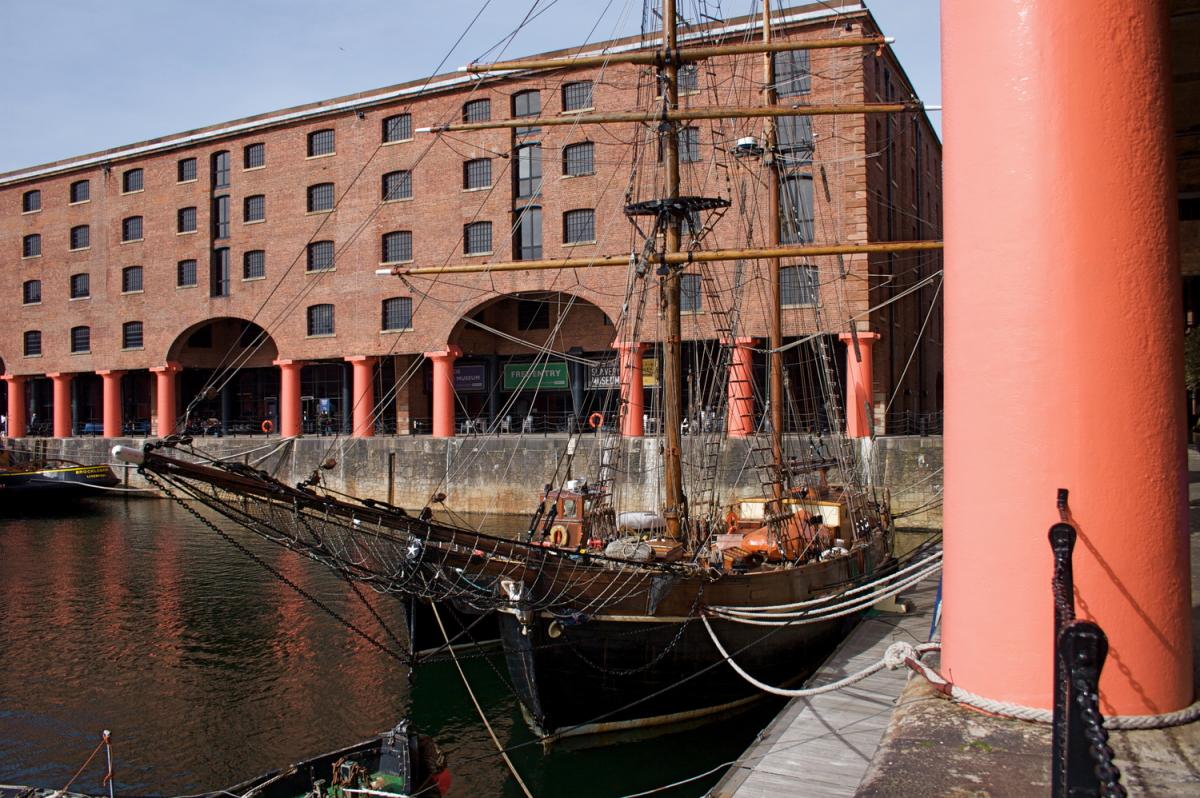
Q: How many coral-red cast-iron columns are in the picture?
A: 11